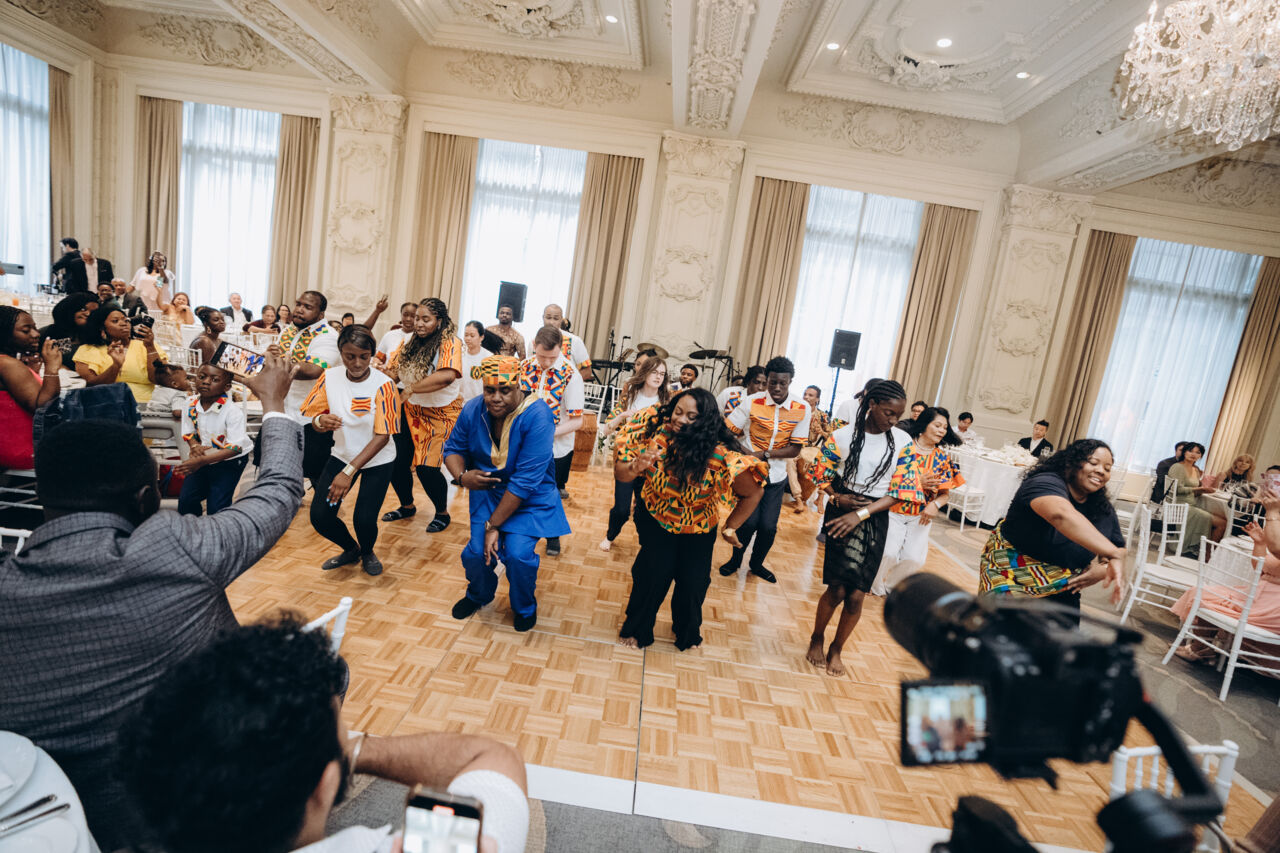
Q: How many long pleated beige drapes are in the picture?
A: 9